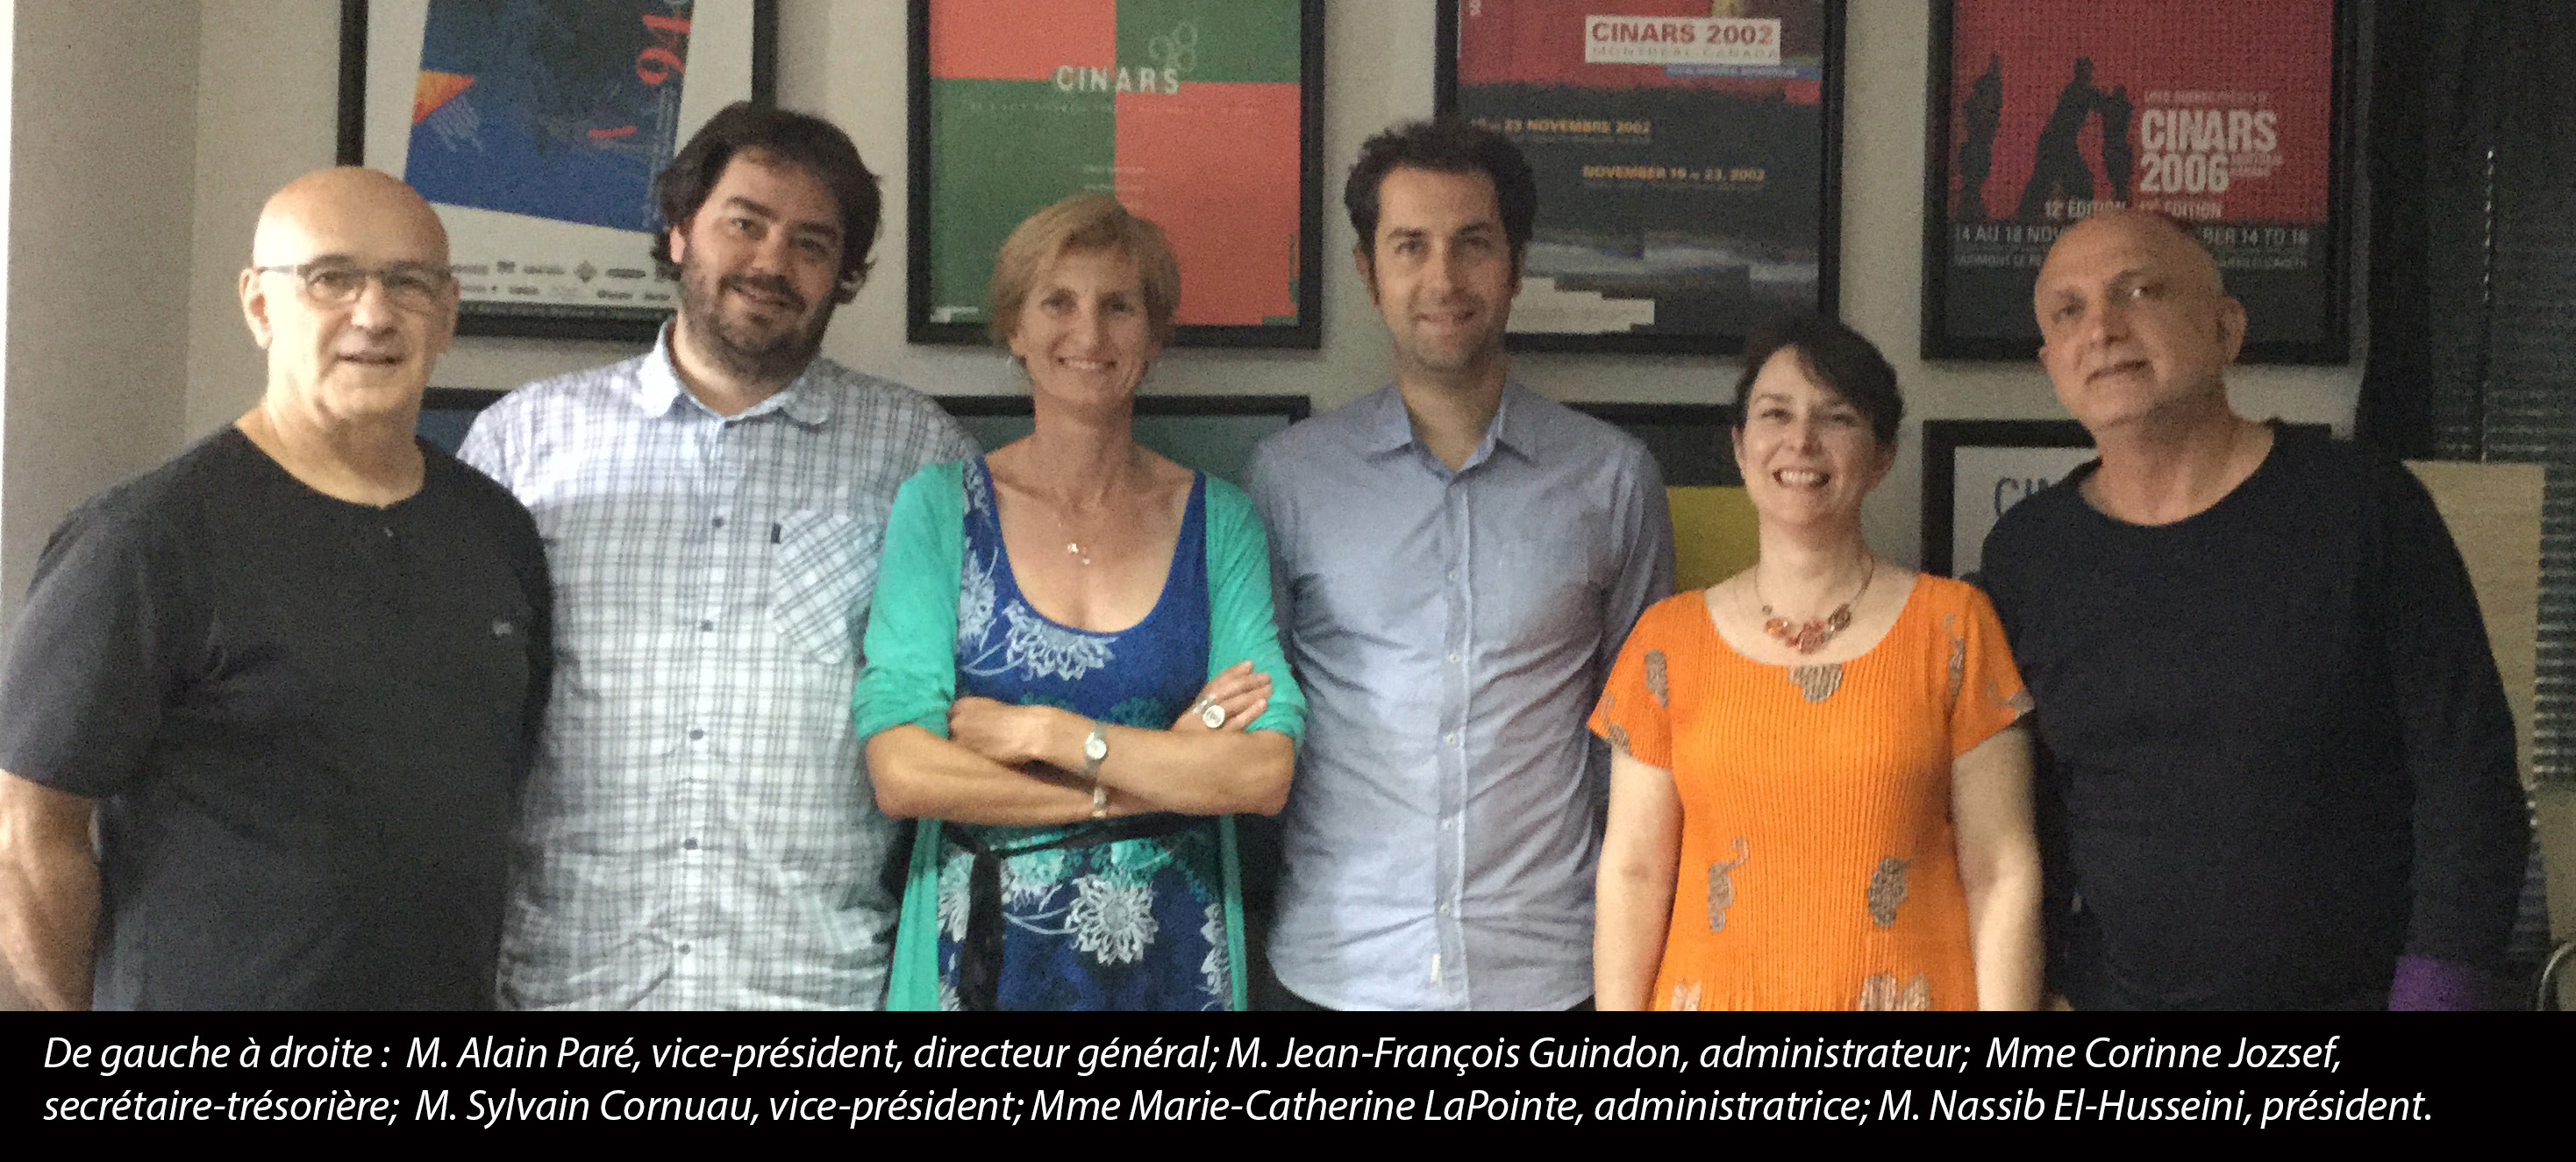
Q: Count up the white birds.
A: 0